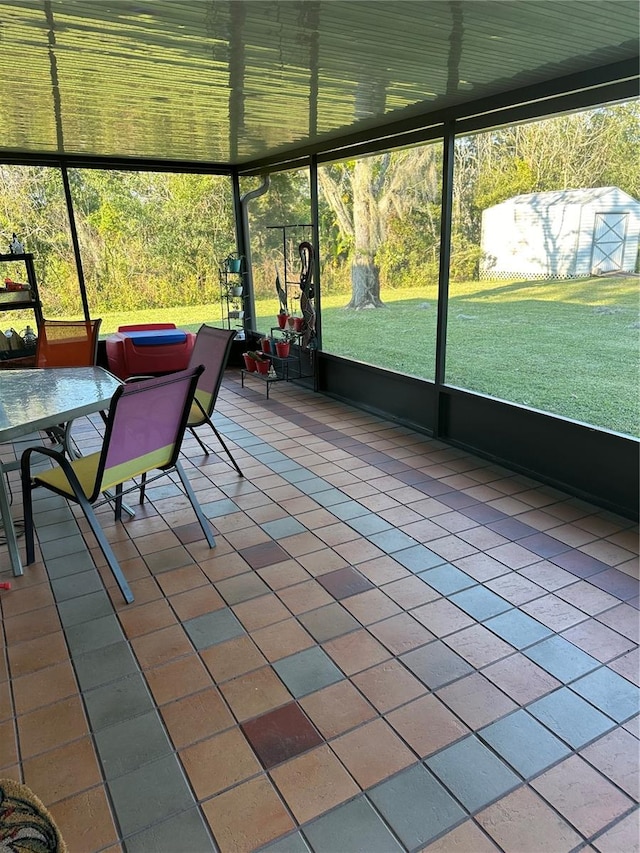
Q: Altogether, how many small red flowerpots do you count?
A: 6